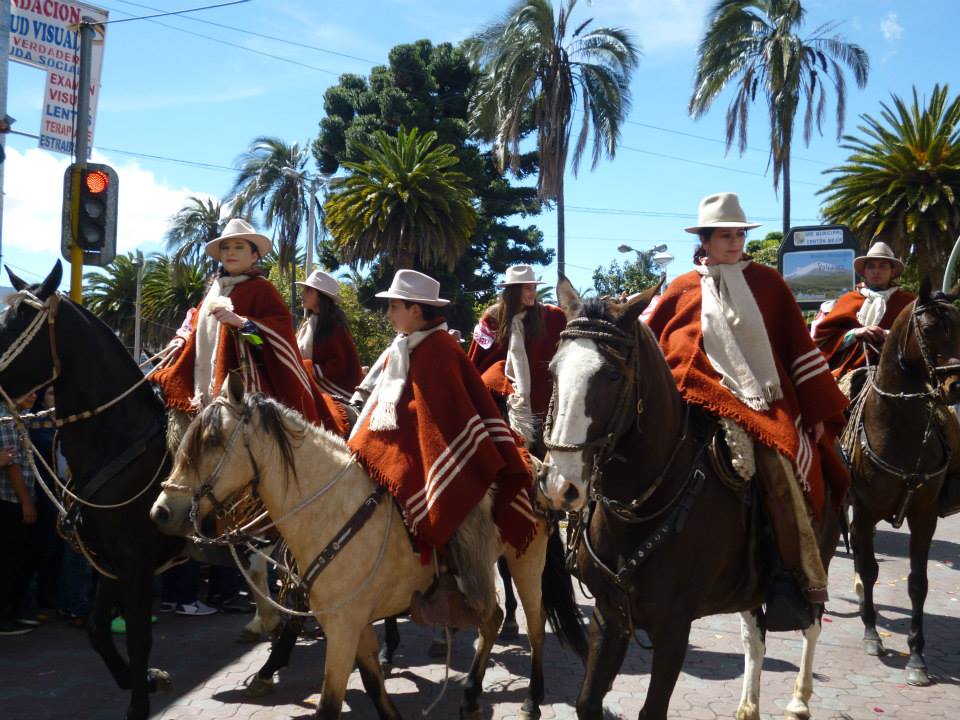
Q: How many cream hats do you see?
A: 6